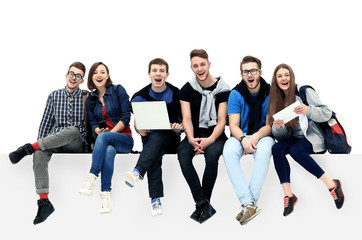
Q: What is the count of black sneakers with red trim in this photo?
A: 2